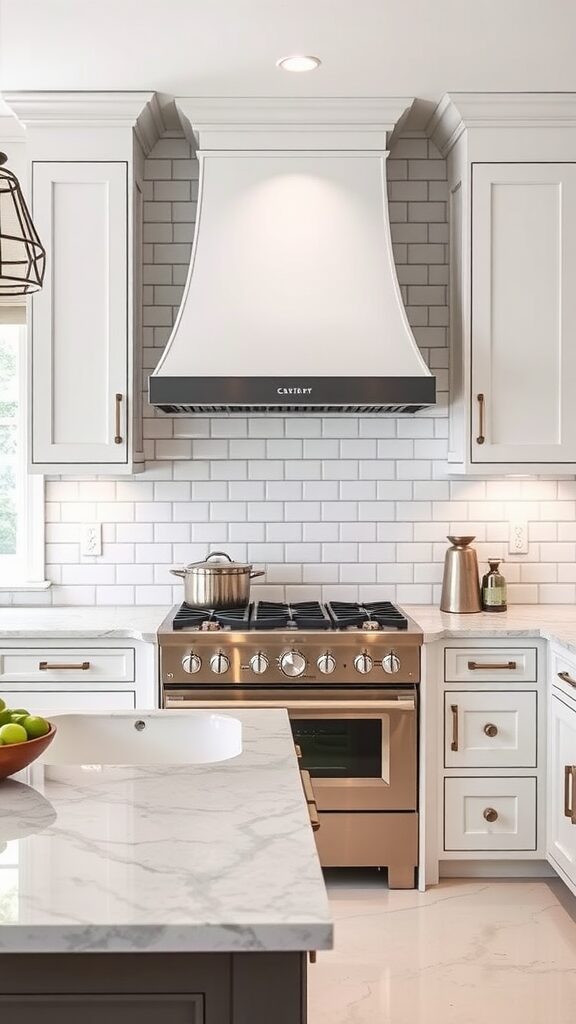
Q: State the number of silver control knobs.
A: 7